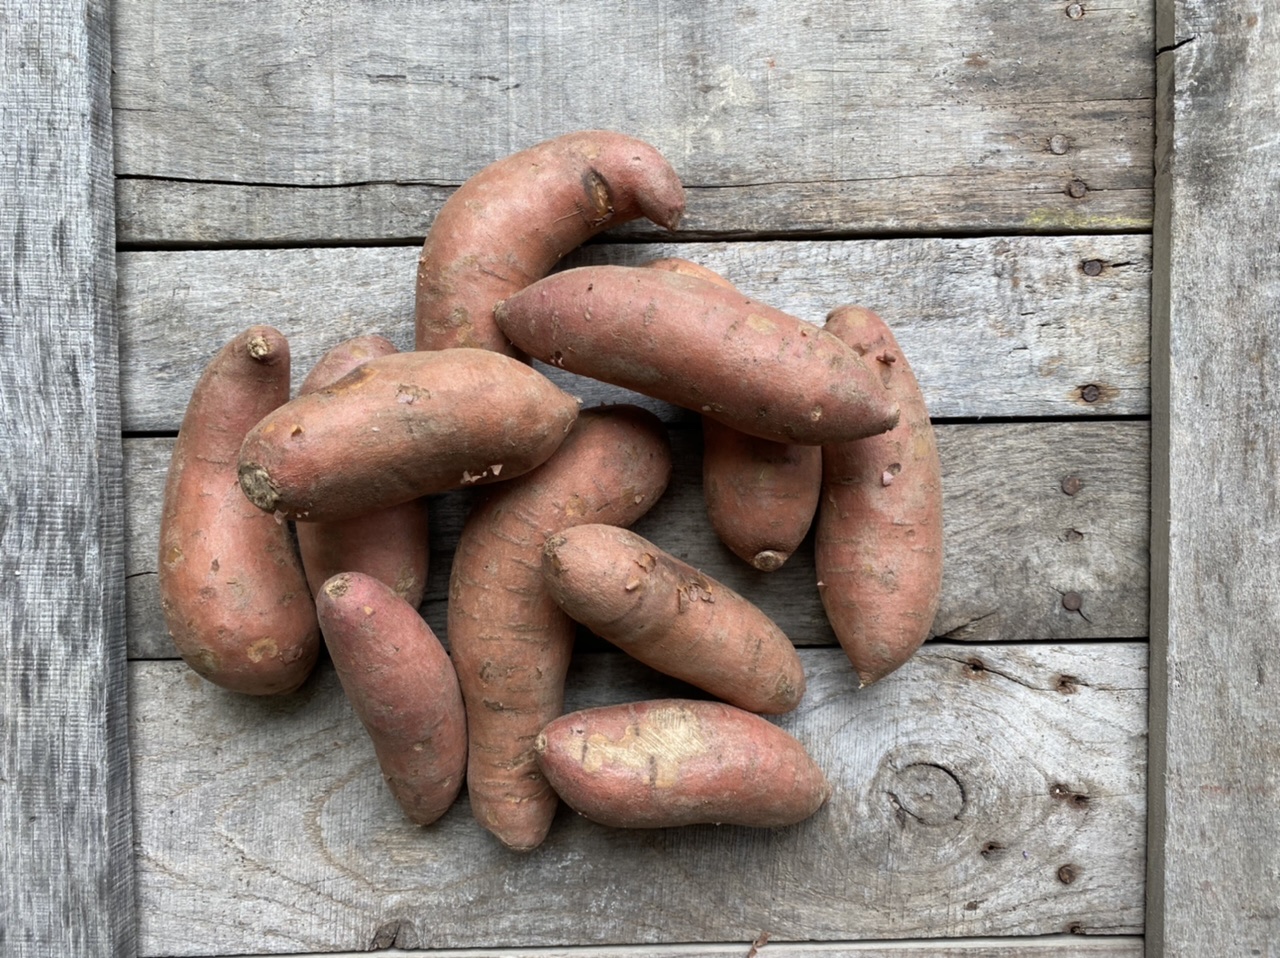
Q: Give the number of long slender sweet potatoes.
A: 11